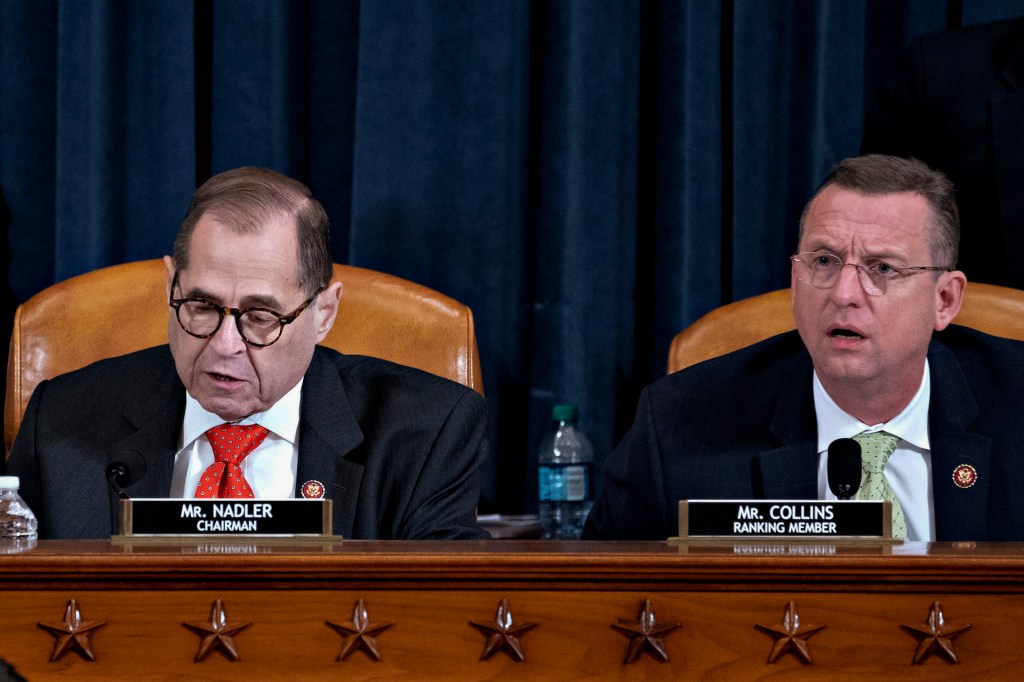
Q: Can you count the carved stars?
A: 7